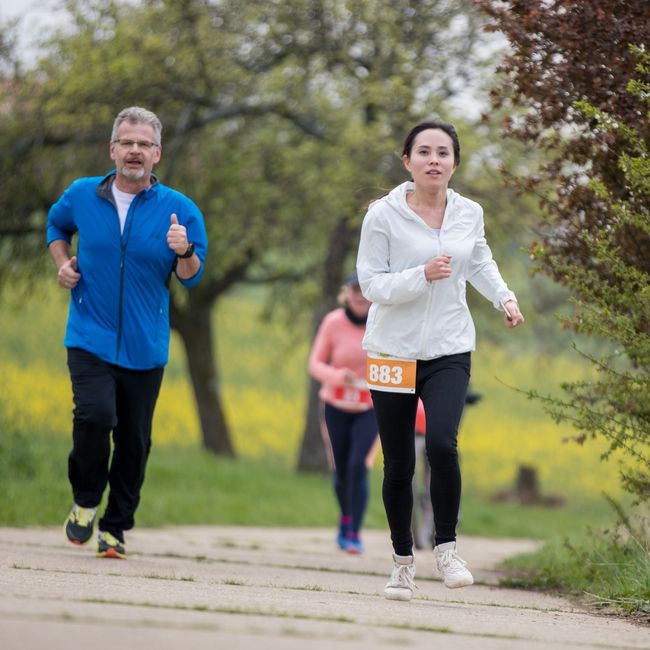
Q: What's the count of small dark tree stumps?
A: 1